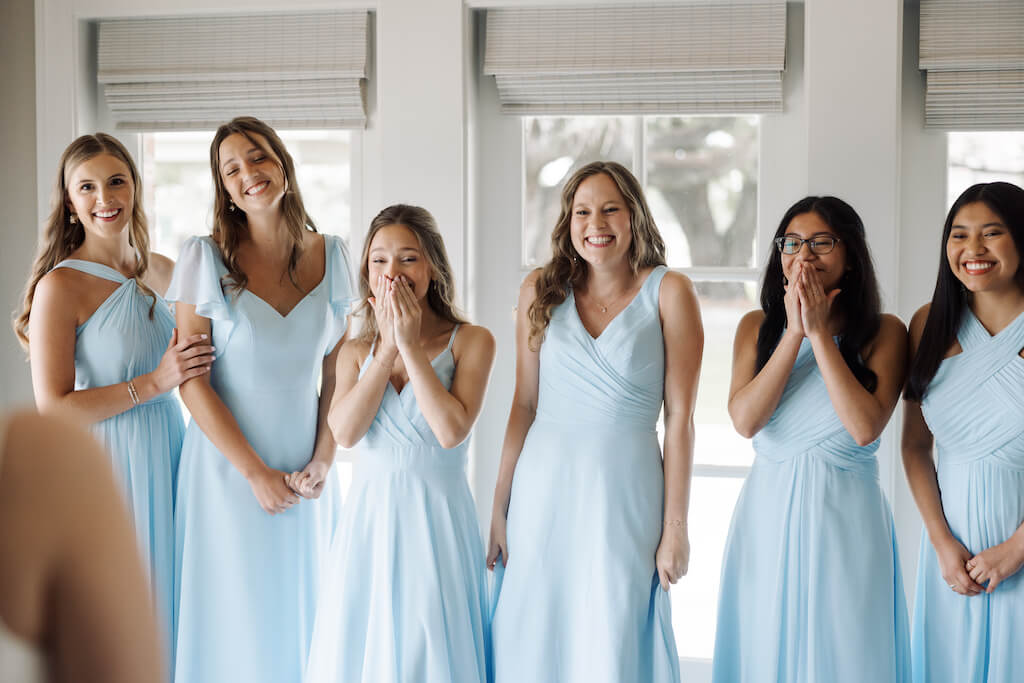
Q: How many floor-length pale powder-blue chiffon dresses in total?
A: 6